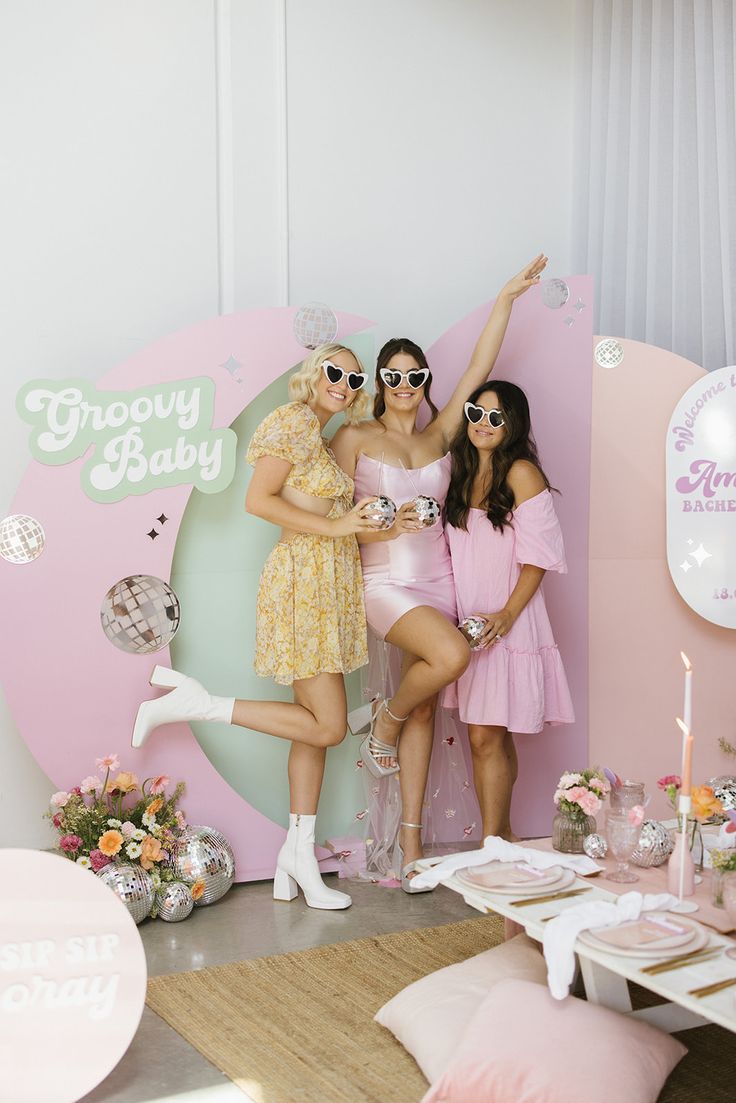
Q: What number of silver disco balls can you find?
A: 14